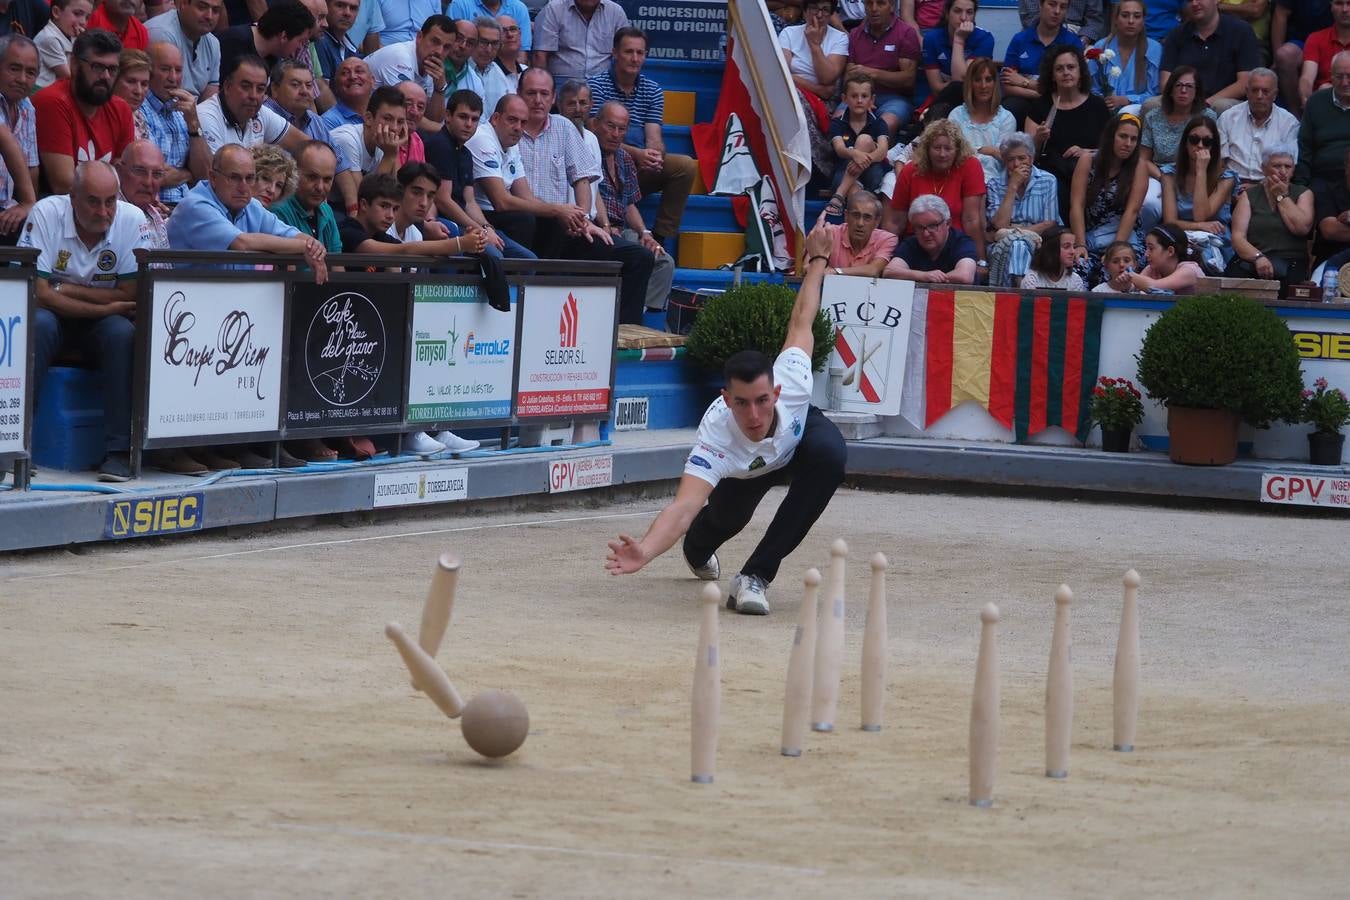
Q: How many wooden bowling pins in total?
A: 9